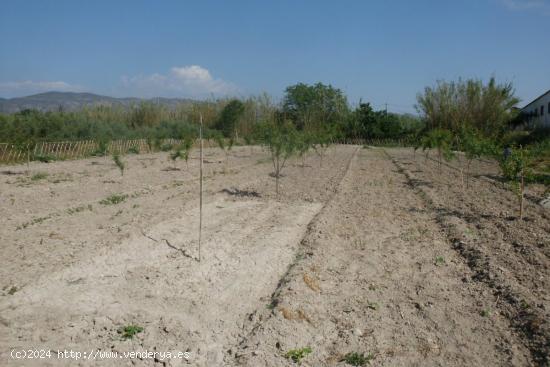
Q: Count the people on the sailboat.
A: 0